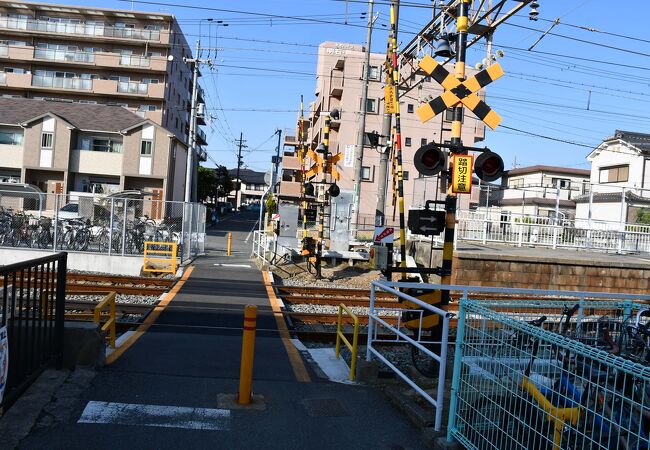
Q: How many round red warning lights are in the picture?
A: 2